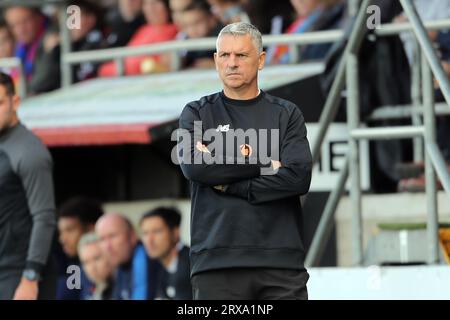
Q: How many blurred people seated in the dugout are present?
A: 4